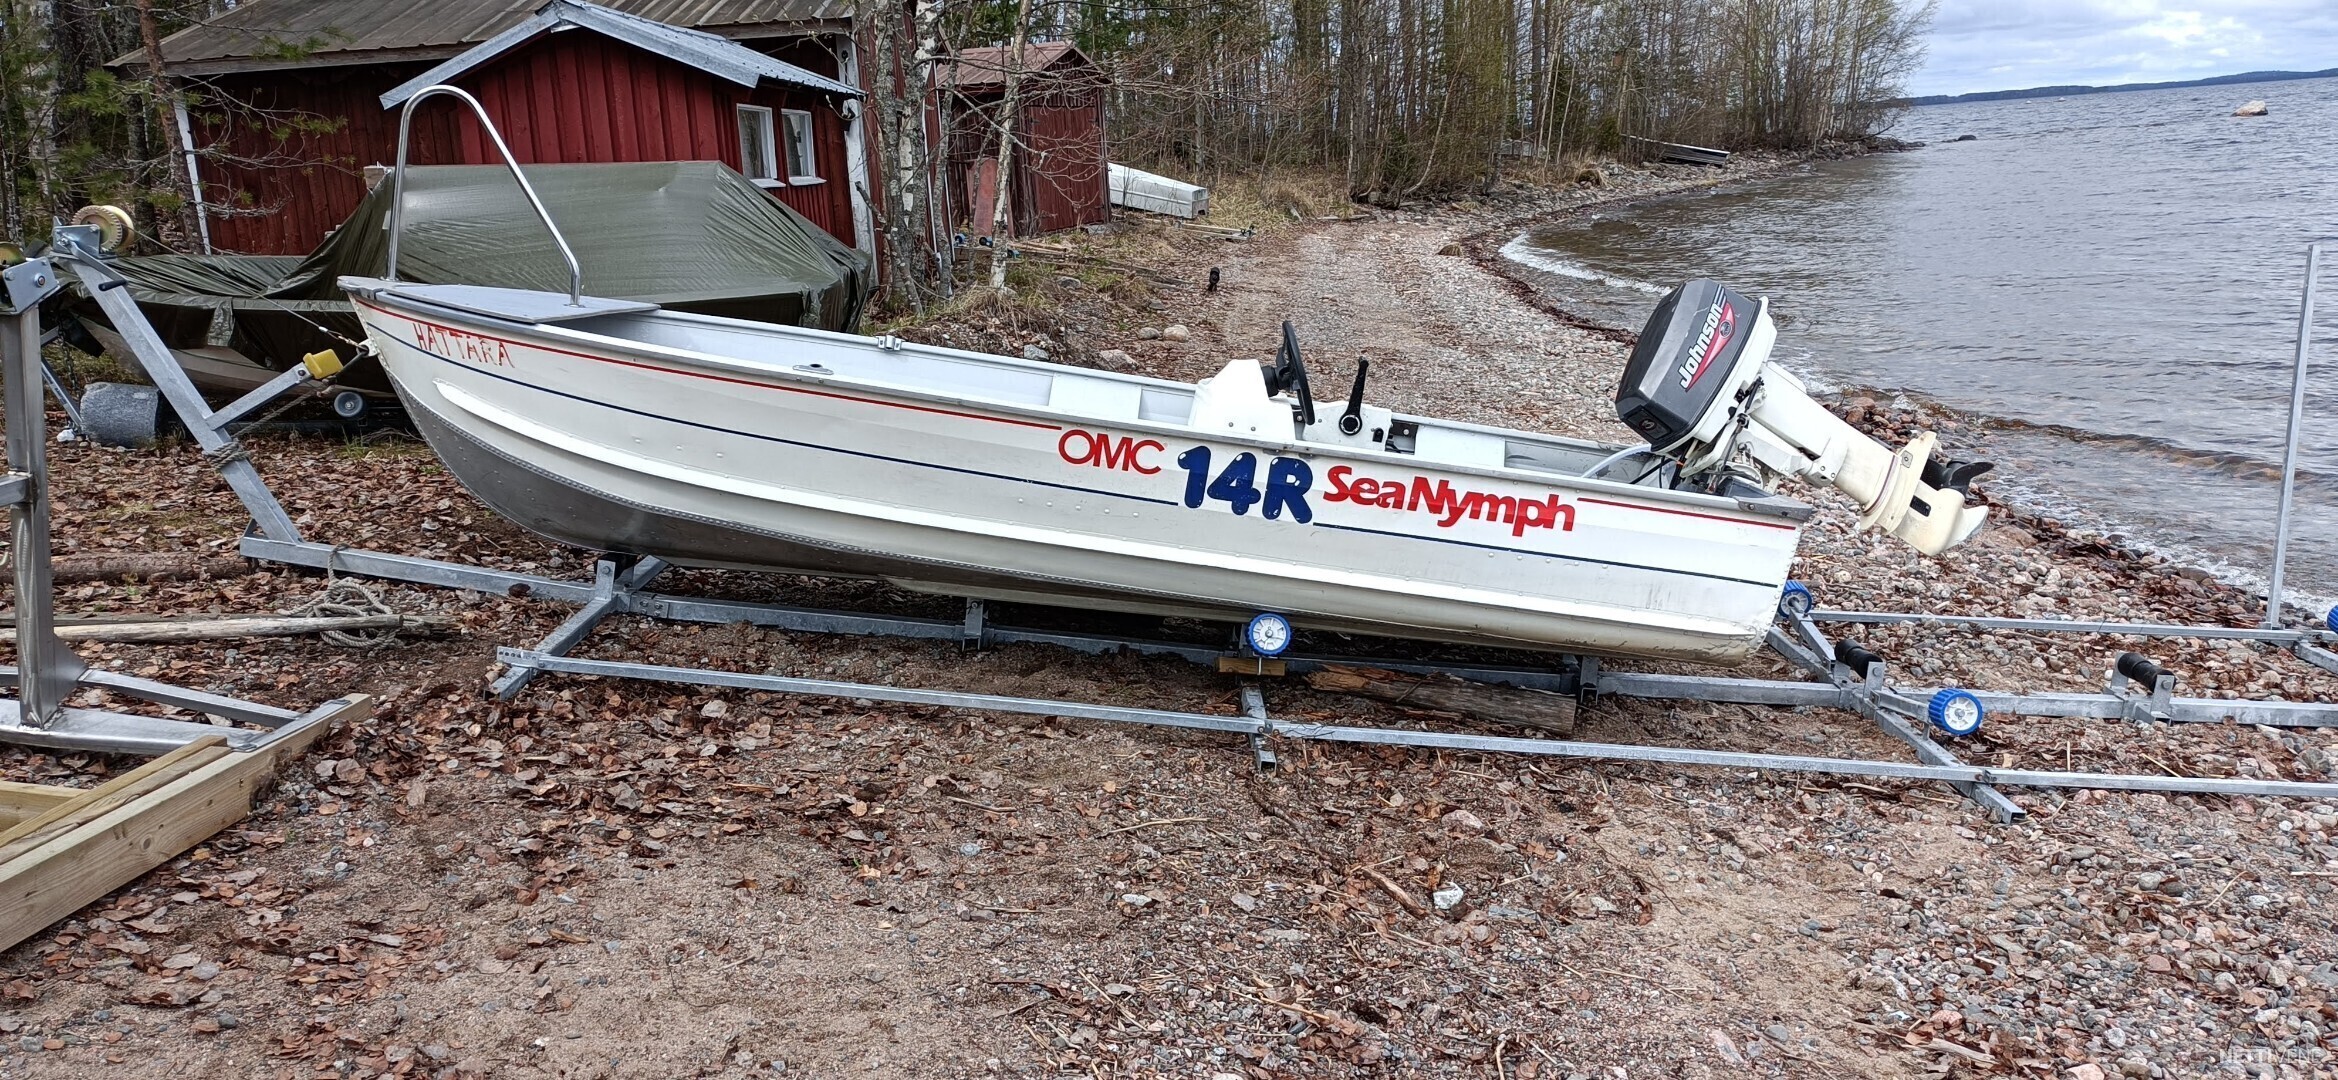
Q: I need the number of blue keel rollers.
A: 4